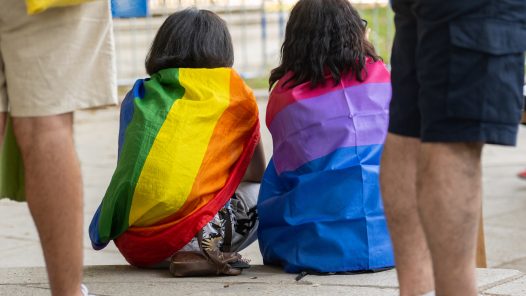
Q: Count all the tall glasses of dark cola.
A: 0